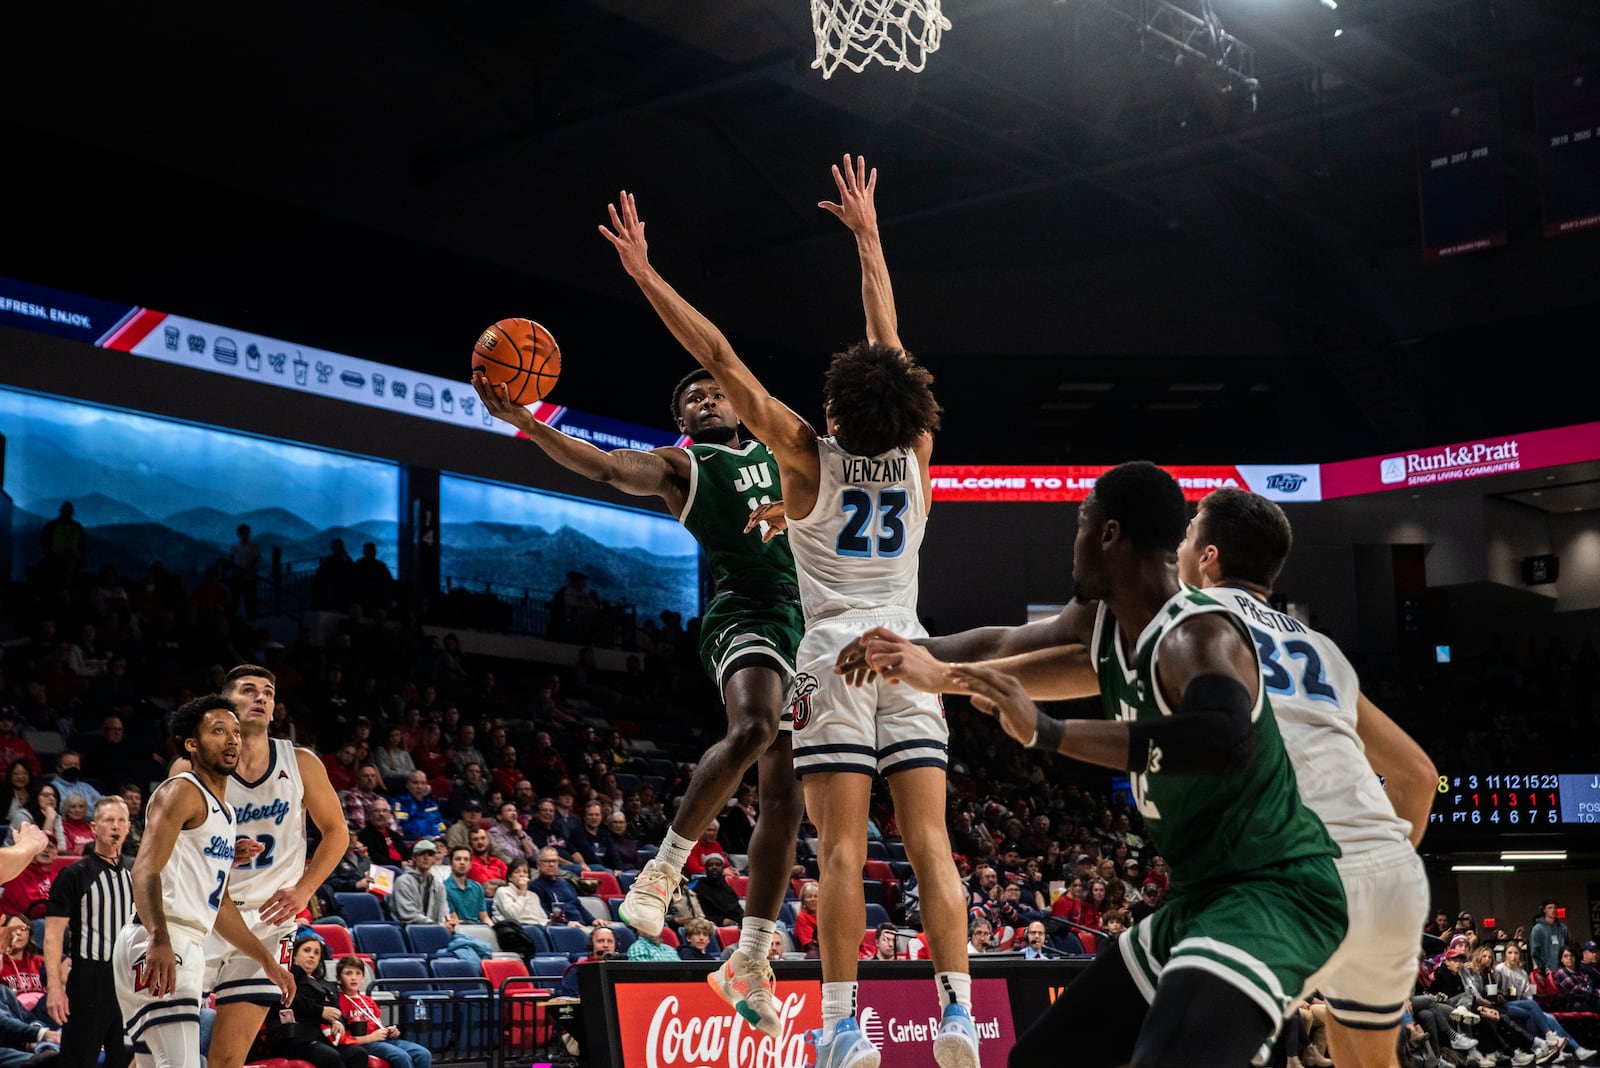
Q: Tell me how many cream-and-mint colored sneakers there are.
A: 2